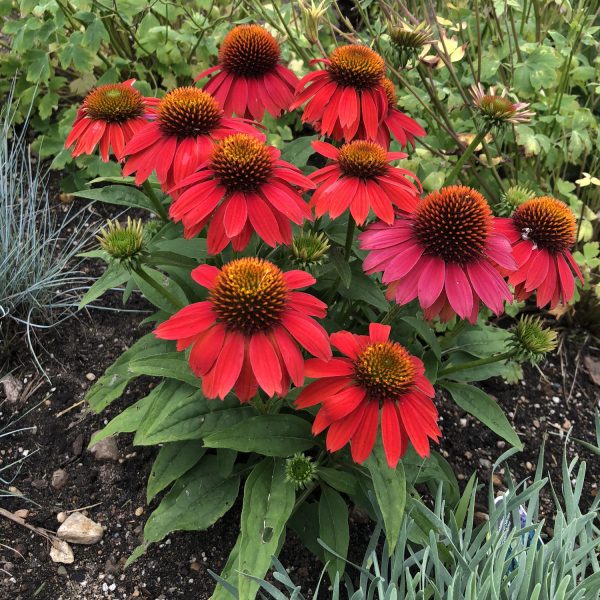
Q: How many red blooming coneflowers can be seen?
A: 11